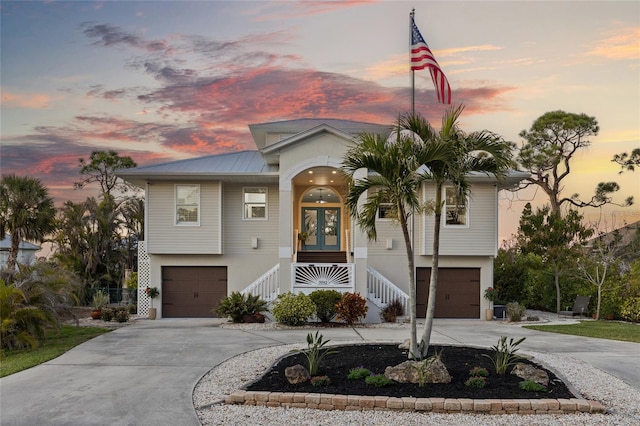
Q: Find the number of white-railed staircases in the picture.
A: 2